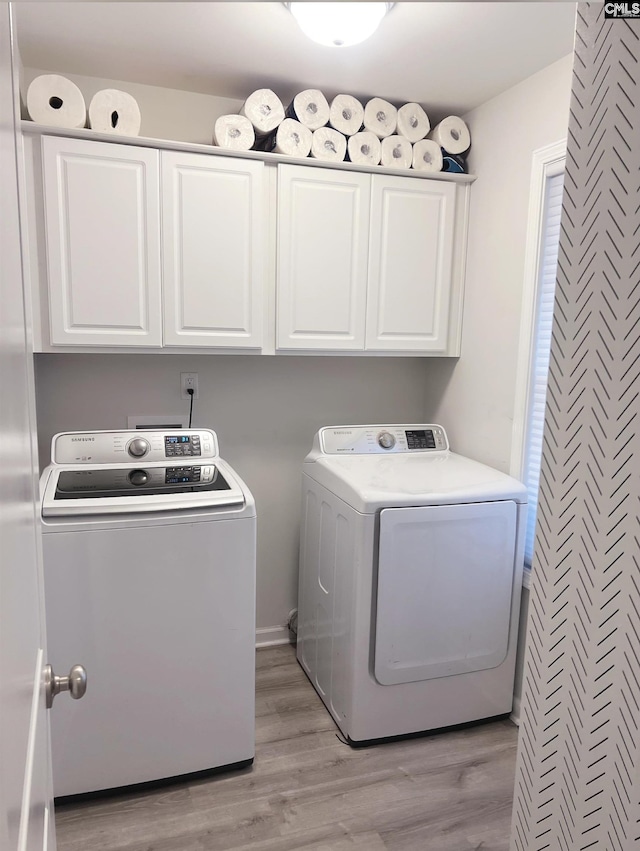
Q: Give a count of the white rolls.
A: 14